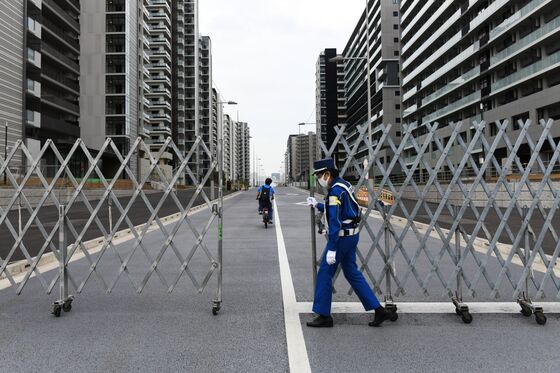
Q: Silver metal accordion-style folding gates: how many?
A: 2